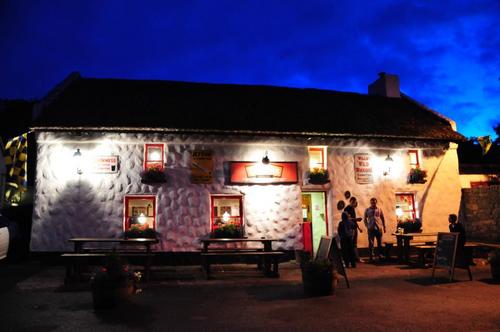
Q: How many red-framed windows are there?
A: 6